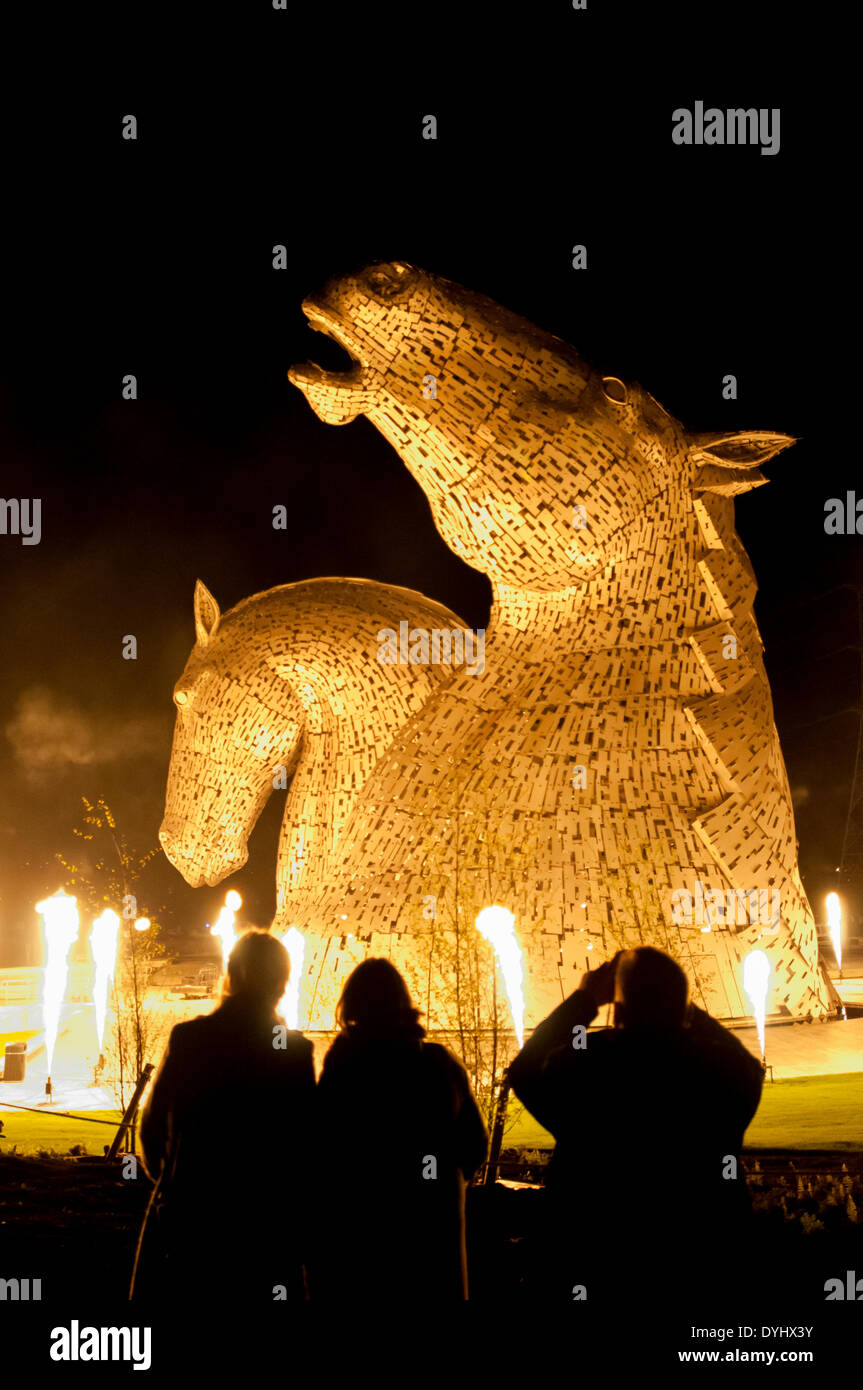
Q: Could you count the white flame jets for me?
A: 7